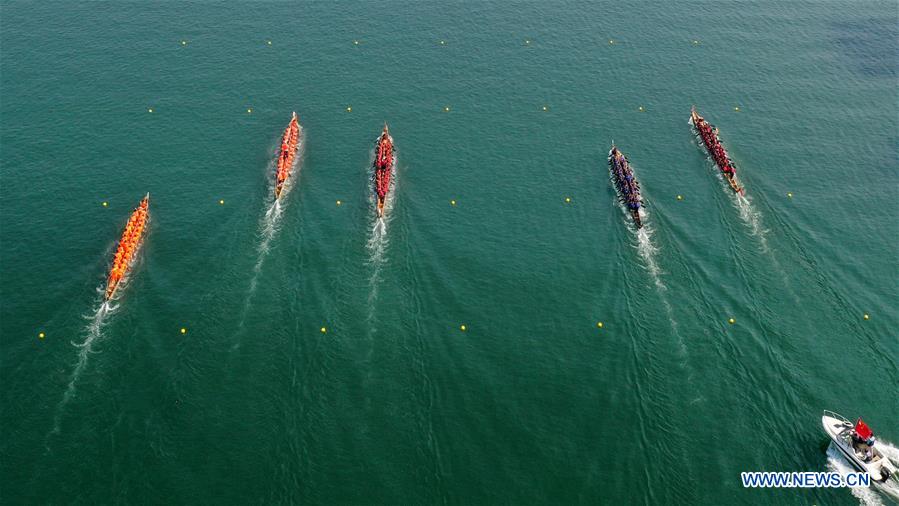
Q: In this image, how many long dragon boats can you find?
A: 5